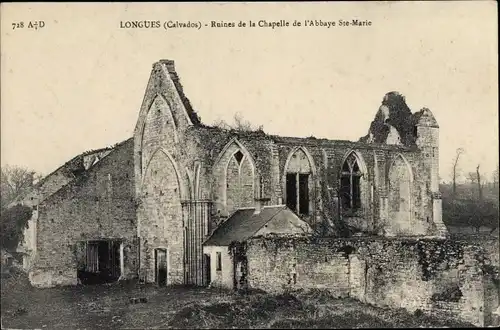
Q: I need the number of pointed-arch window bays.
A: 4